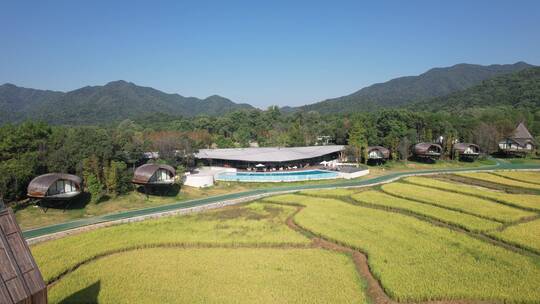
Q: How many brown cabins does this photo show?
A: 5